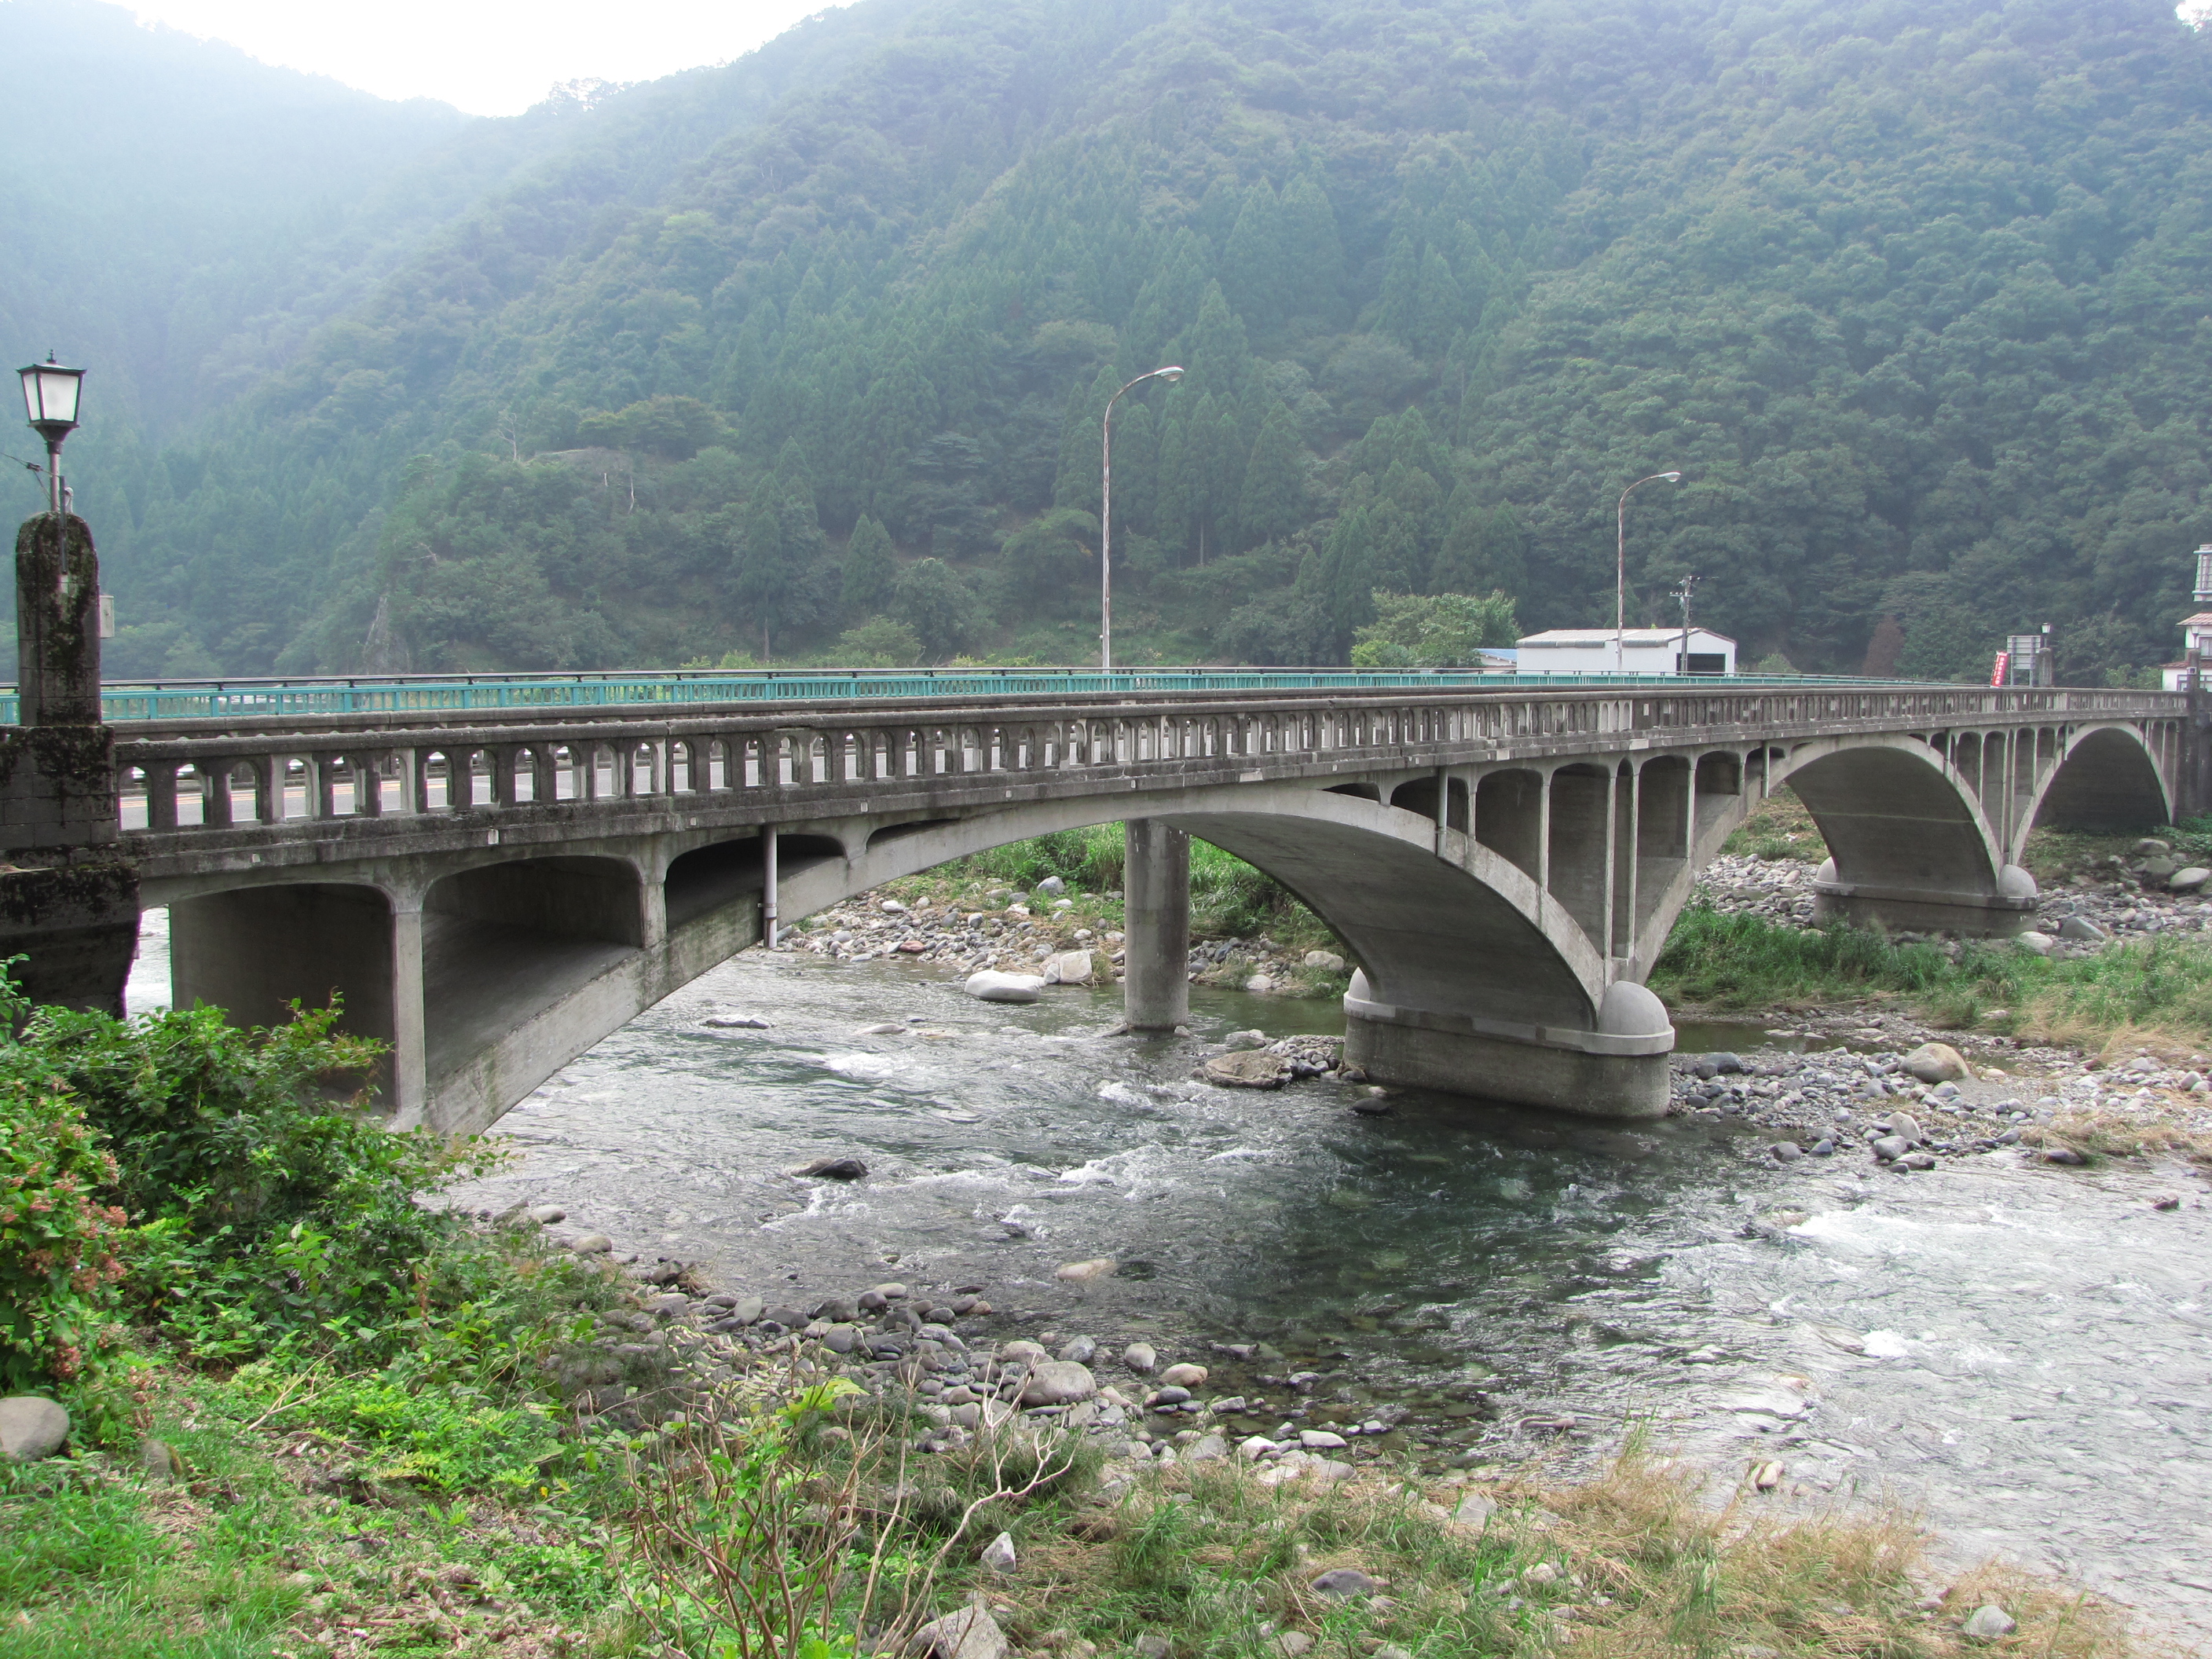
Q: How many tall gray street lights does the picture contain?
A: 2